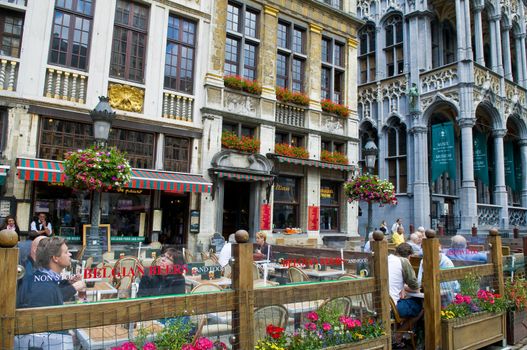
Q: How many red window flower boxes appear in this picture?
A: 6